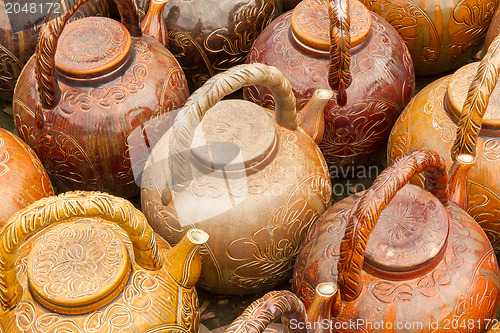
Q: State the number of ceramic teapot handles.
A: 7